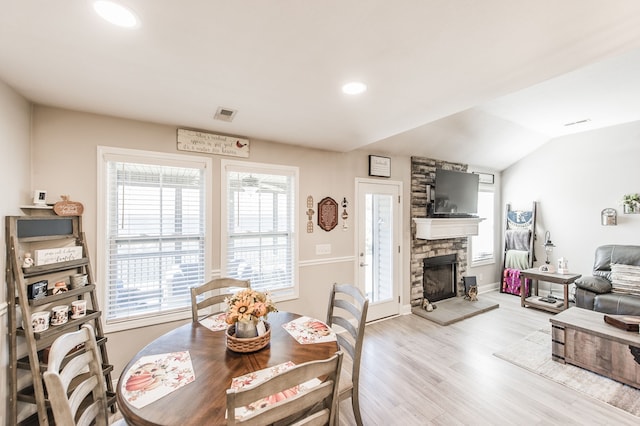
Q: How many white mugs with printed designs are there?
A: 3